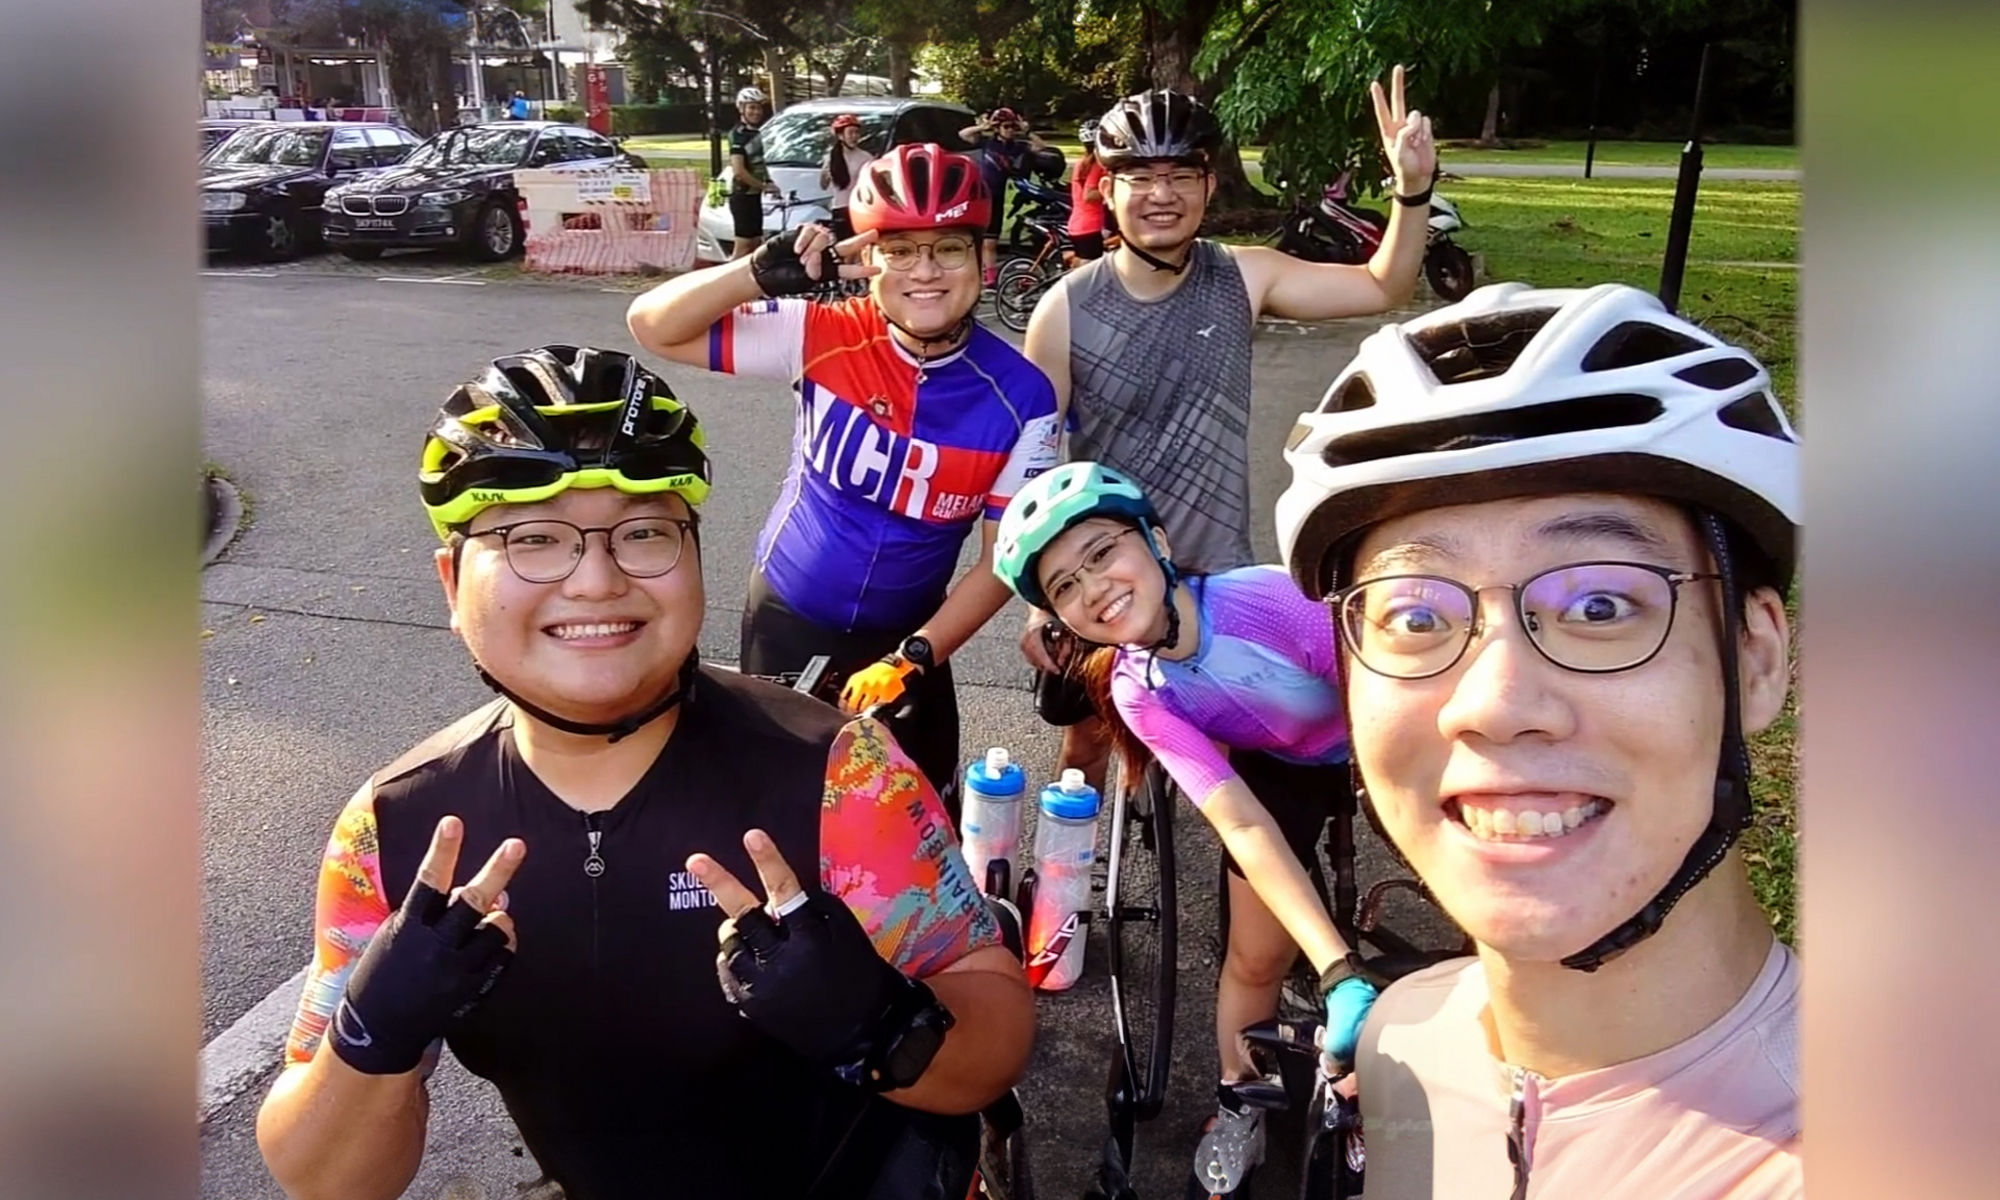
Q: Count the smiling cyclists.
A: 5